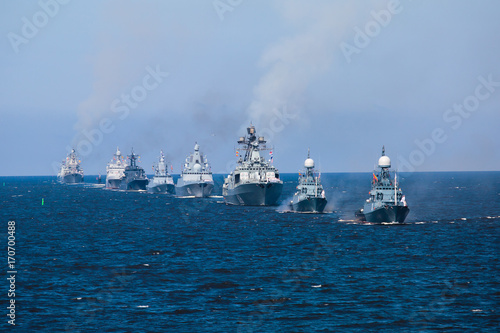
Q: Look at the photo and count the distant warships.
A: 8